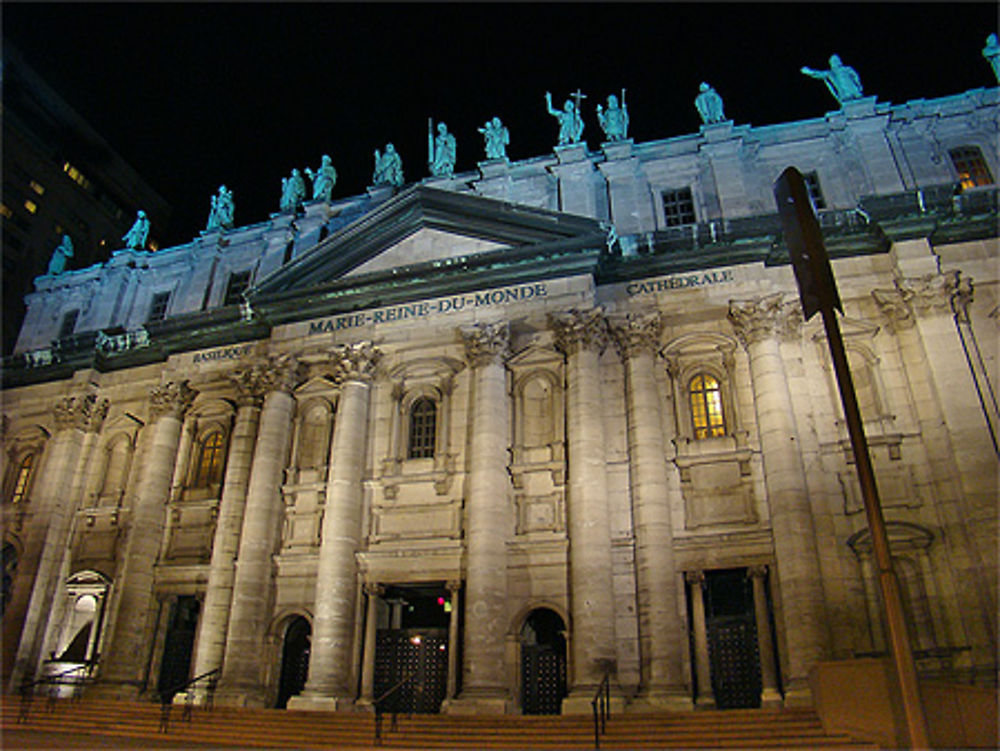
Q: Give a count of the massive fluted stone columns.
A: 8